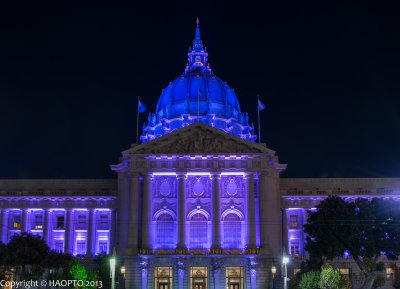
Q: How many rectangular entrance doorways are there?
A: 3